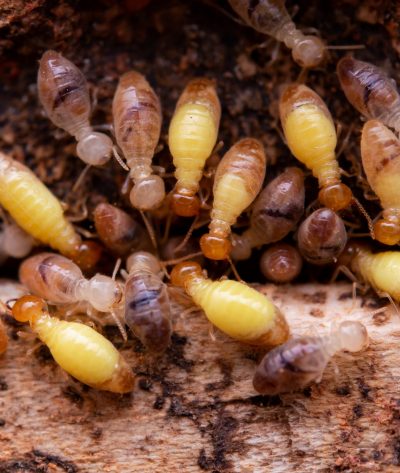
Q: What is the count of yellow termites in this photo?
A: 8